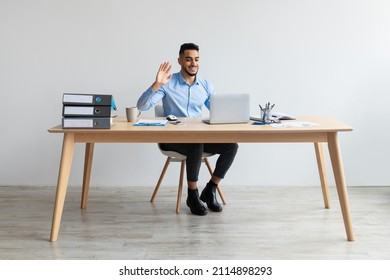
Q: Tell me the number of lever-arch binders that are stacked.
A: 3